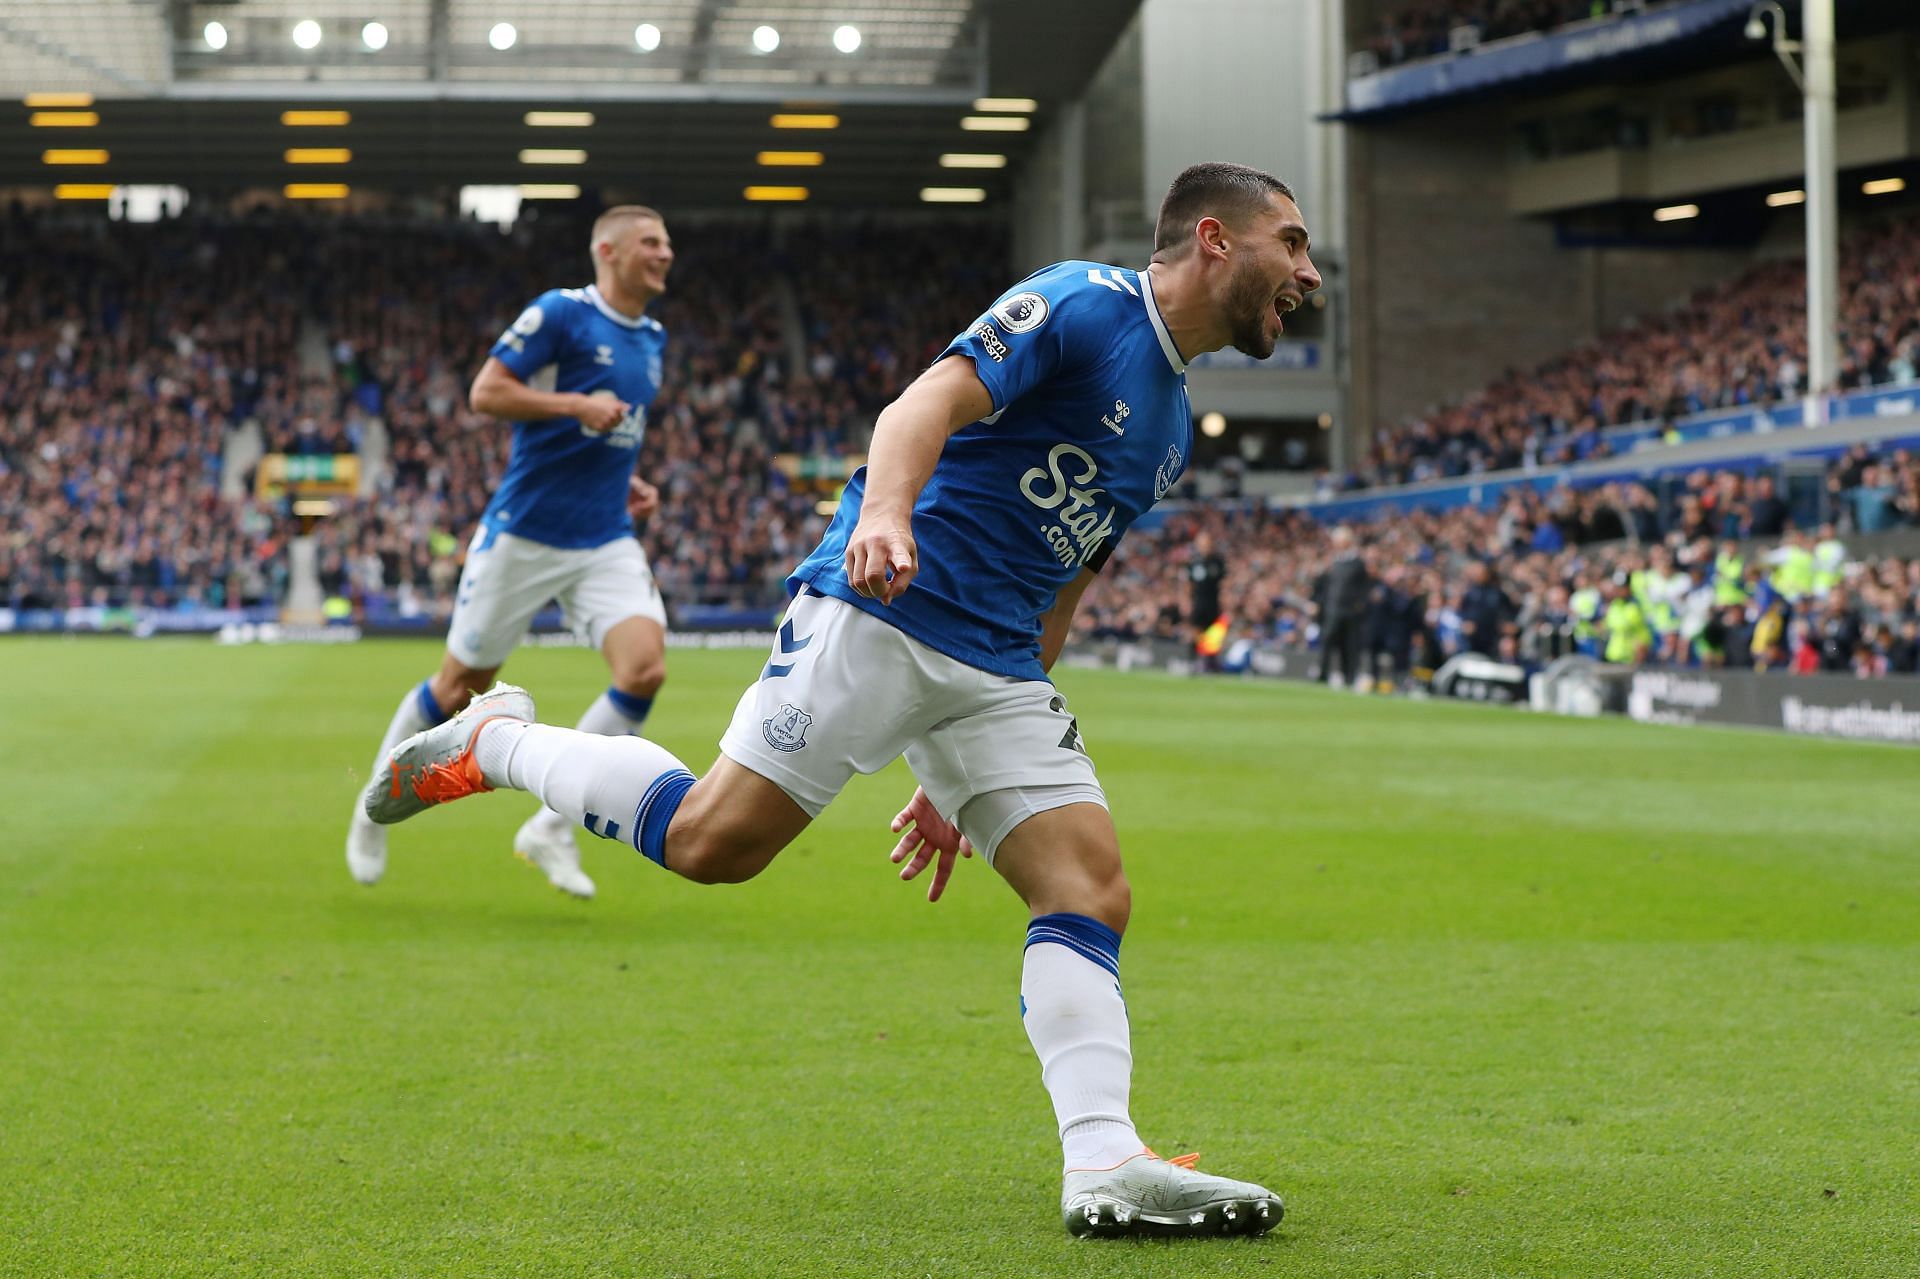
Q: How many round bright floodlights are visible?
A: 7